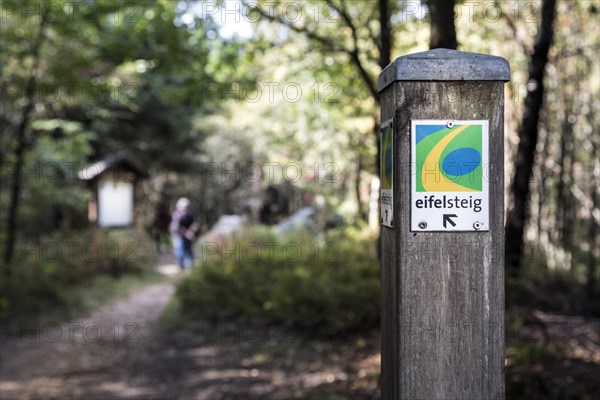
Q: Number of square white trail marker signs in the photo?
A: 2